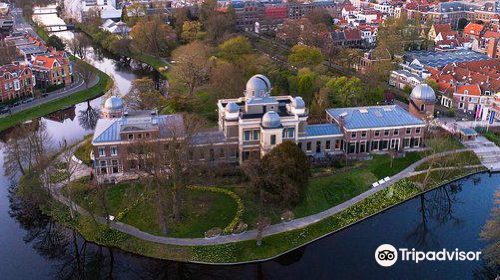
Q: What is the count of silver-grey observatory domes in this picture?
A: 6